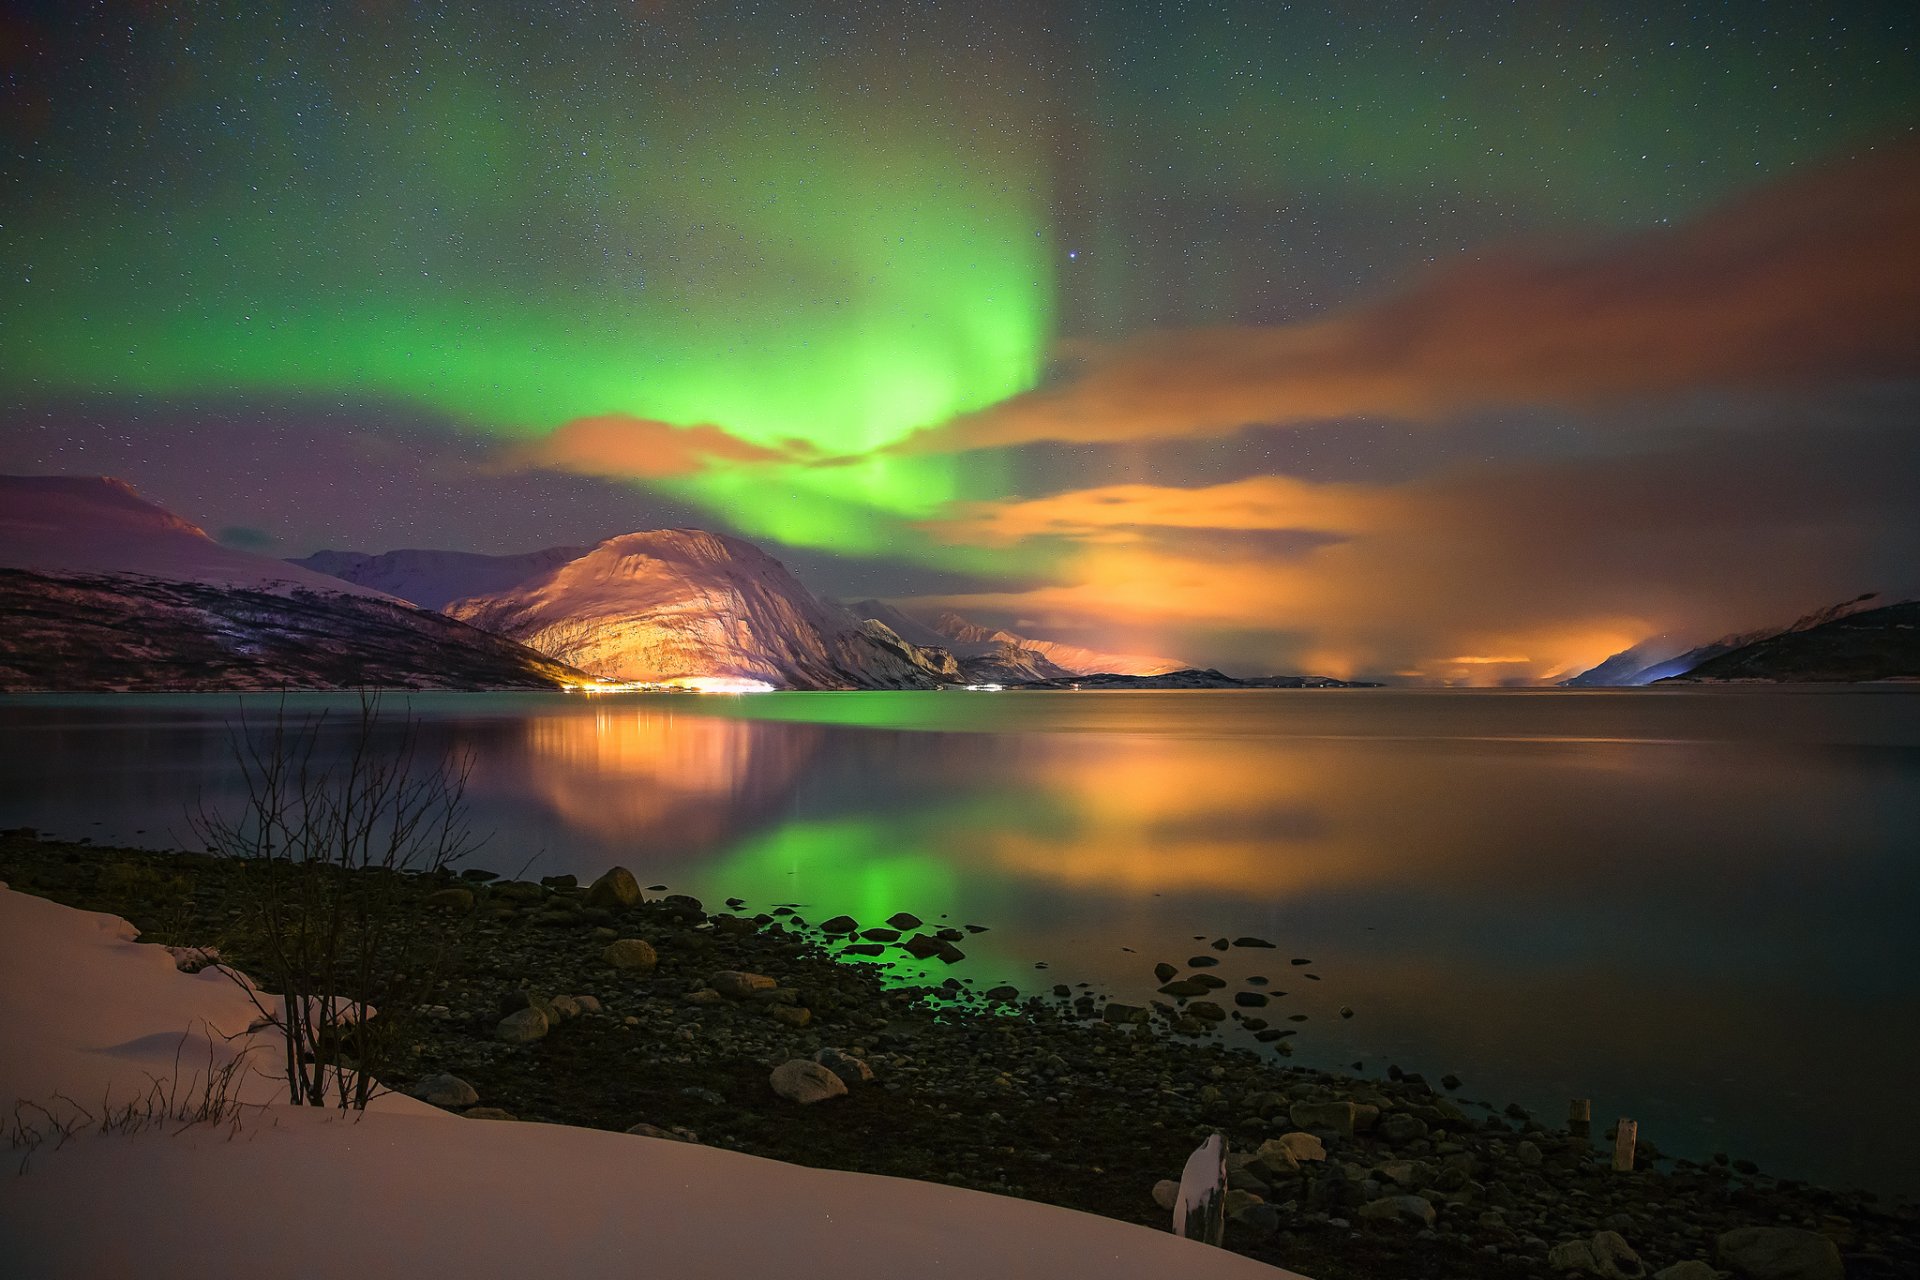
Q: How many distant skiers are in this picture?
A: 0